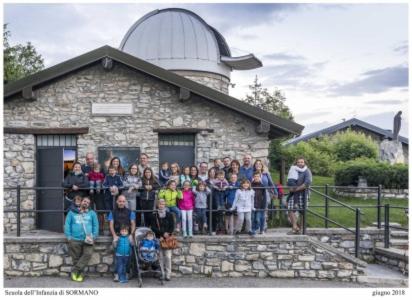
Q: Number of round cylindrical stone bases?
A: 1